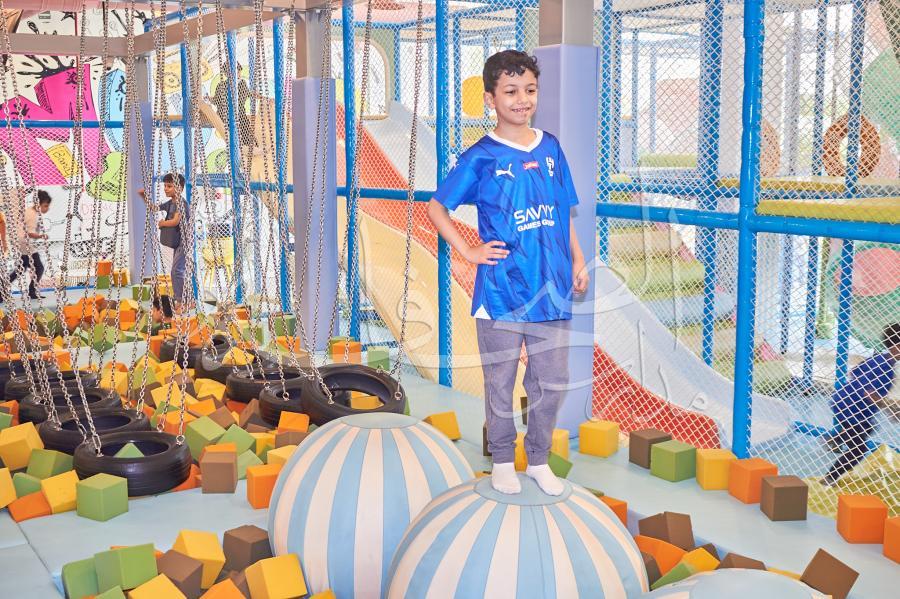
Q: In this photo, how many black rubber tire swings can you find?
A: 10